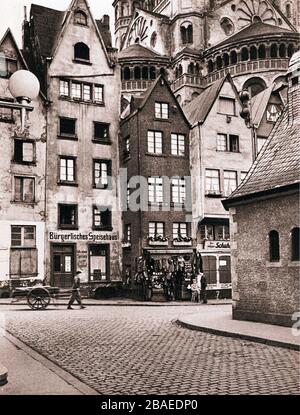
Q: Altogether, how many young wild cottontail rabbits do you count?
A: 0